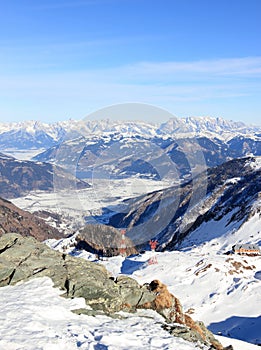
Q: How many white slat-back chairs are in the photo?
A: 0